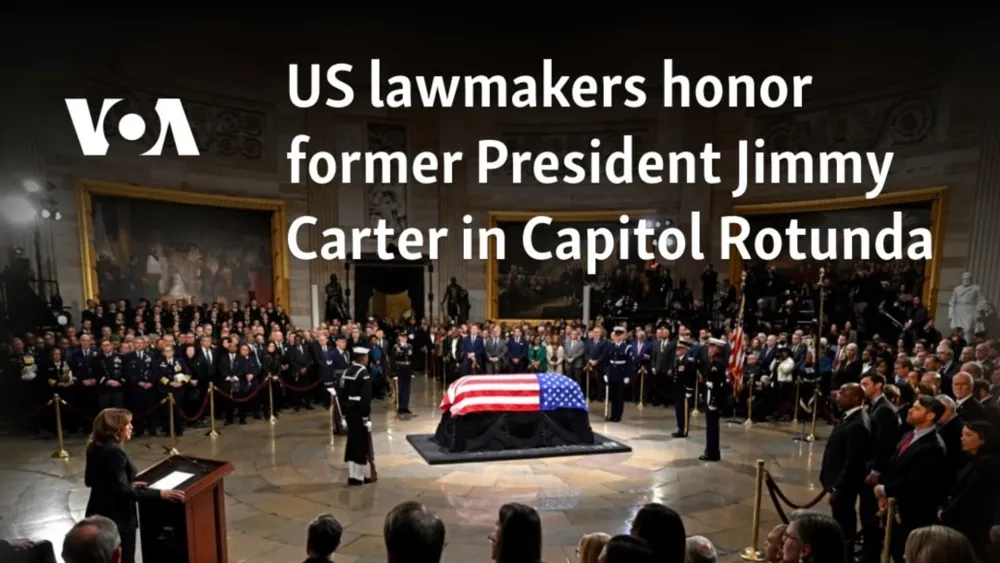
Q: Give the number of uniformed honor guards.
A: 6